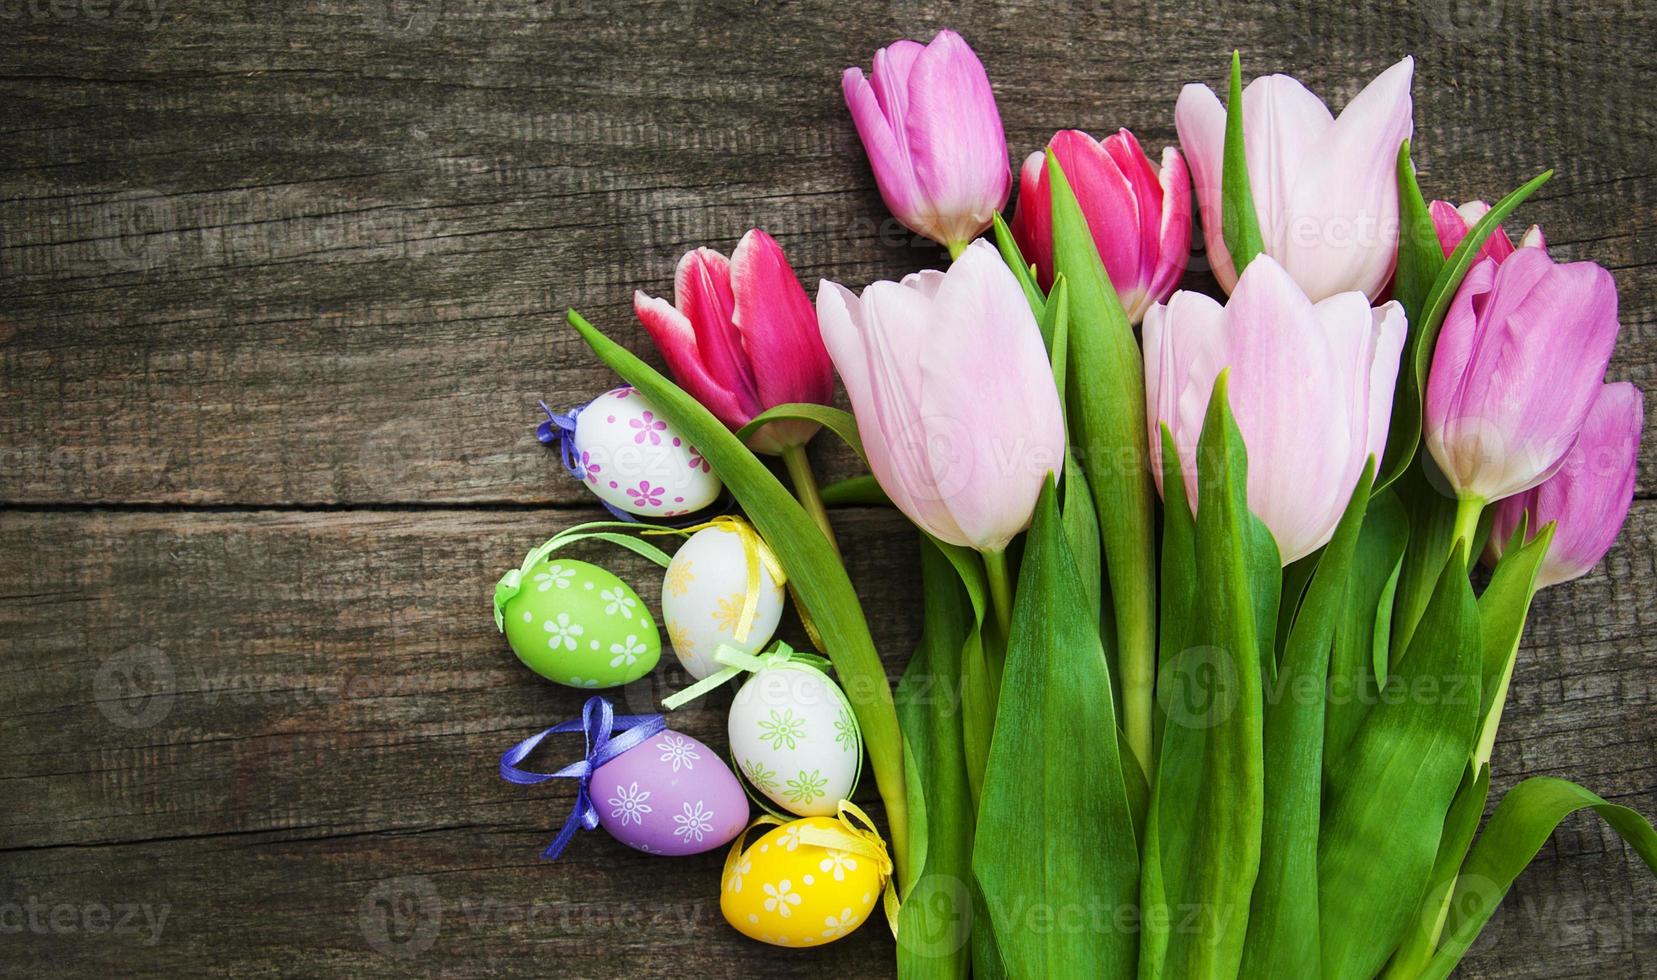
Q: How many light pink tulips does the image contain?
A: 3